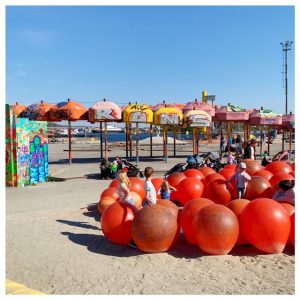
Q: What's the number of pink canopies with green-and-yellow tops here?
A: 2